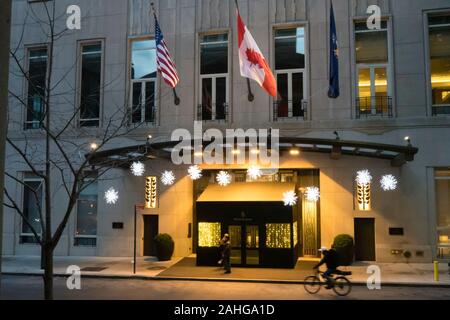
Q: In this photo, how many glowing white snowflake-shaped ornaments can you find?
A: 10